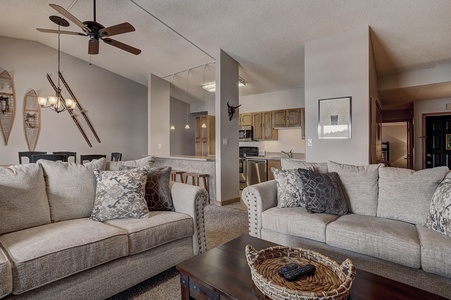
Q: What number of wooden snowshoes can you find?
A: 2